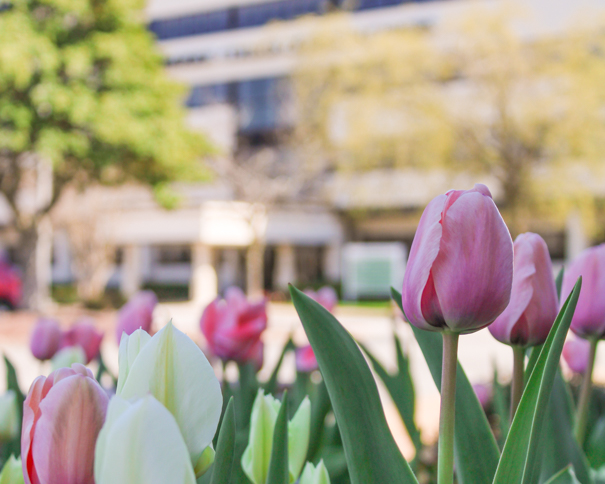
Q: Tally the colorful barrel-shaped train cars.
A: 0